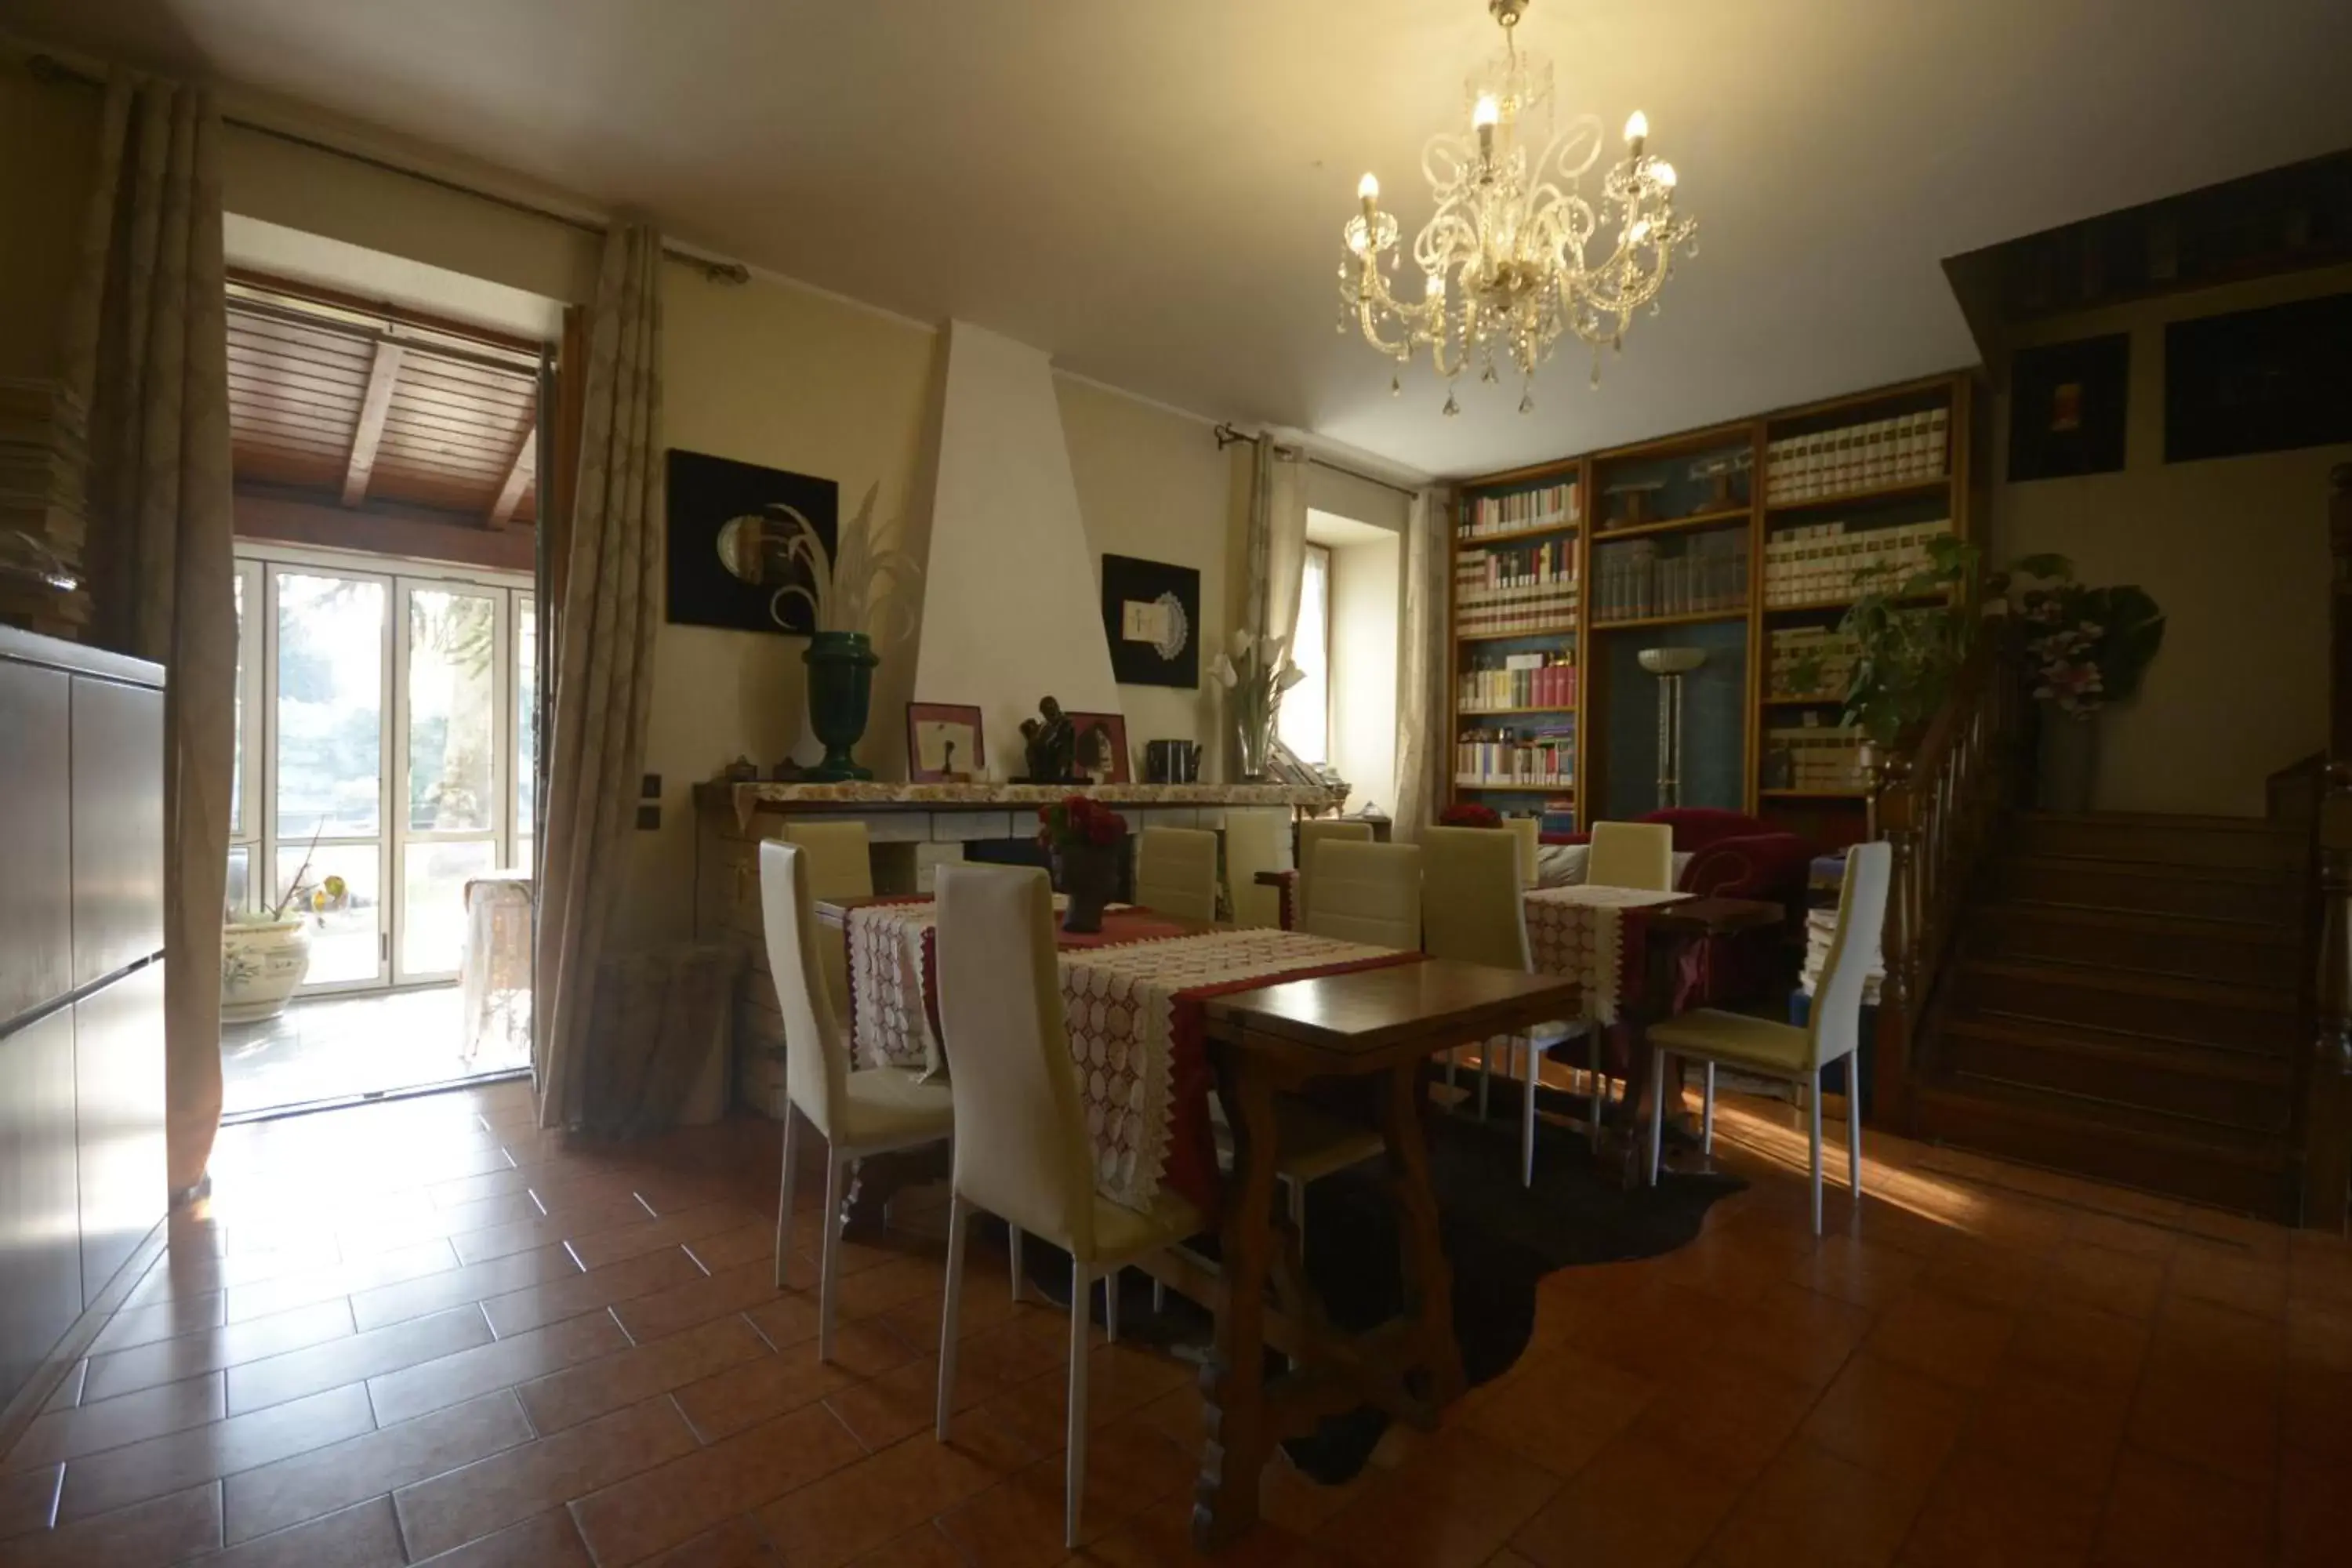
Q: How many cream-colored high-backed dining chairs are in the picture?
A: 11